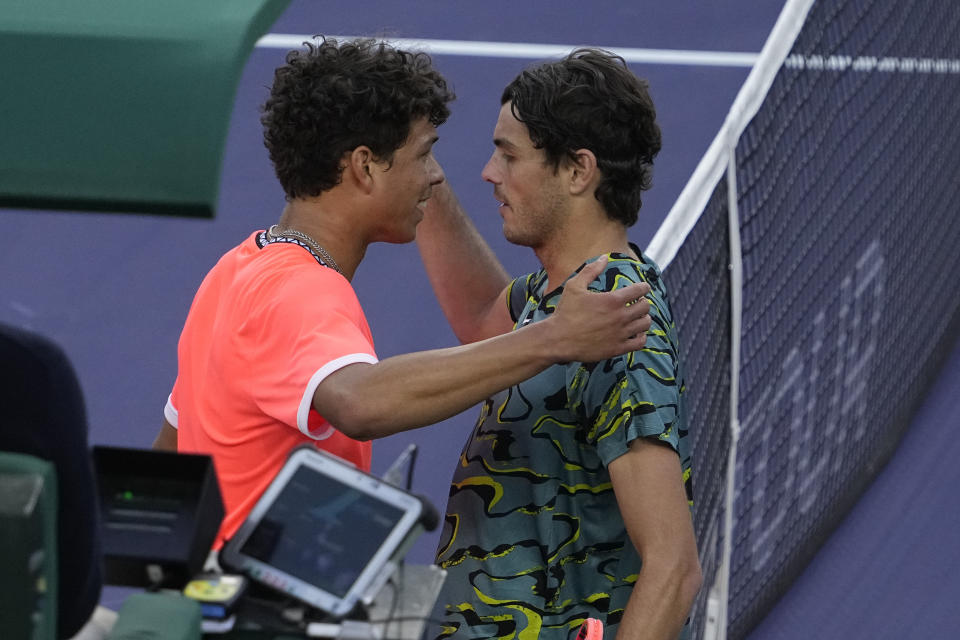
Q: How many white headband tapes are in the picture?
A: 1